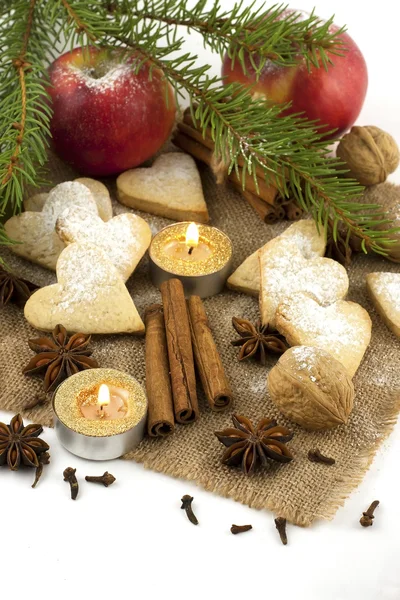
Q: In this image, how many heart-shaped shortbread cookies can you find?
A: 9